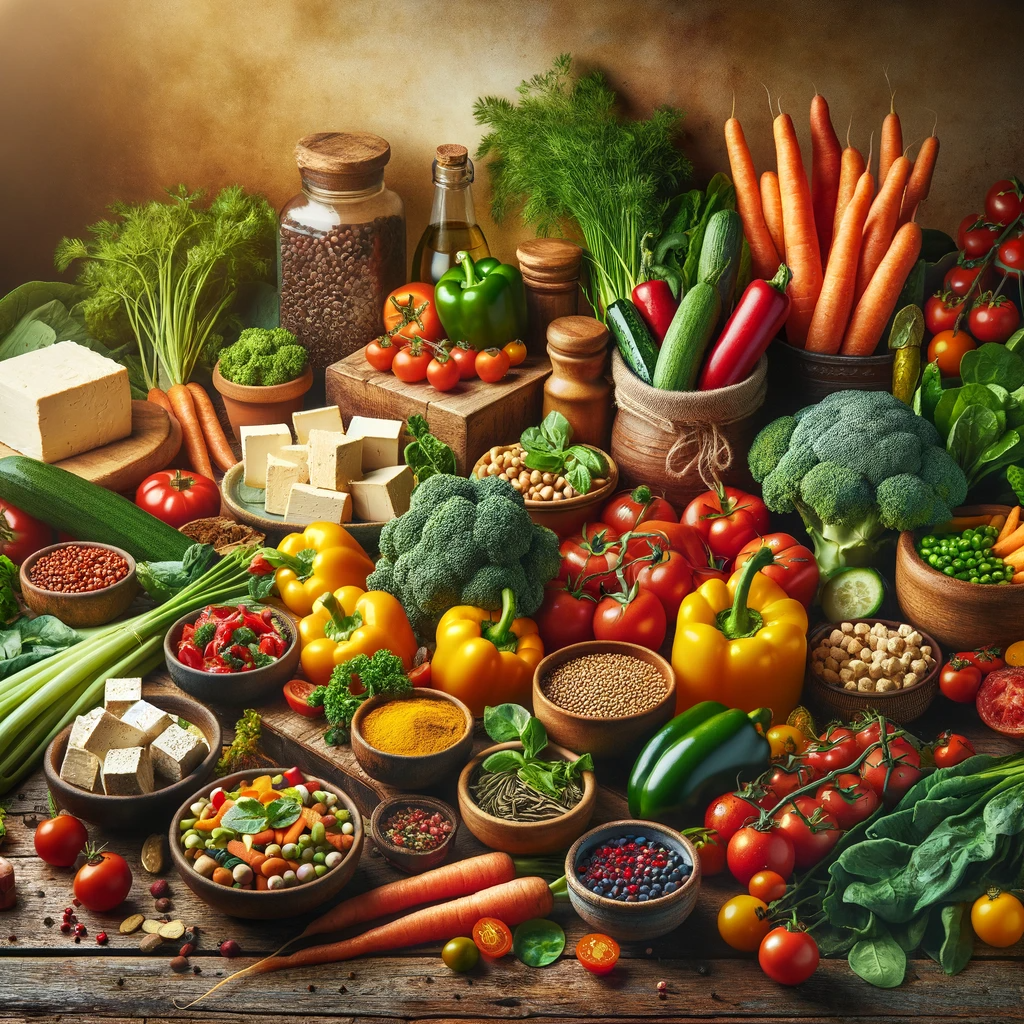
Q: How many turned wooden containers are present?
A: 2